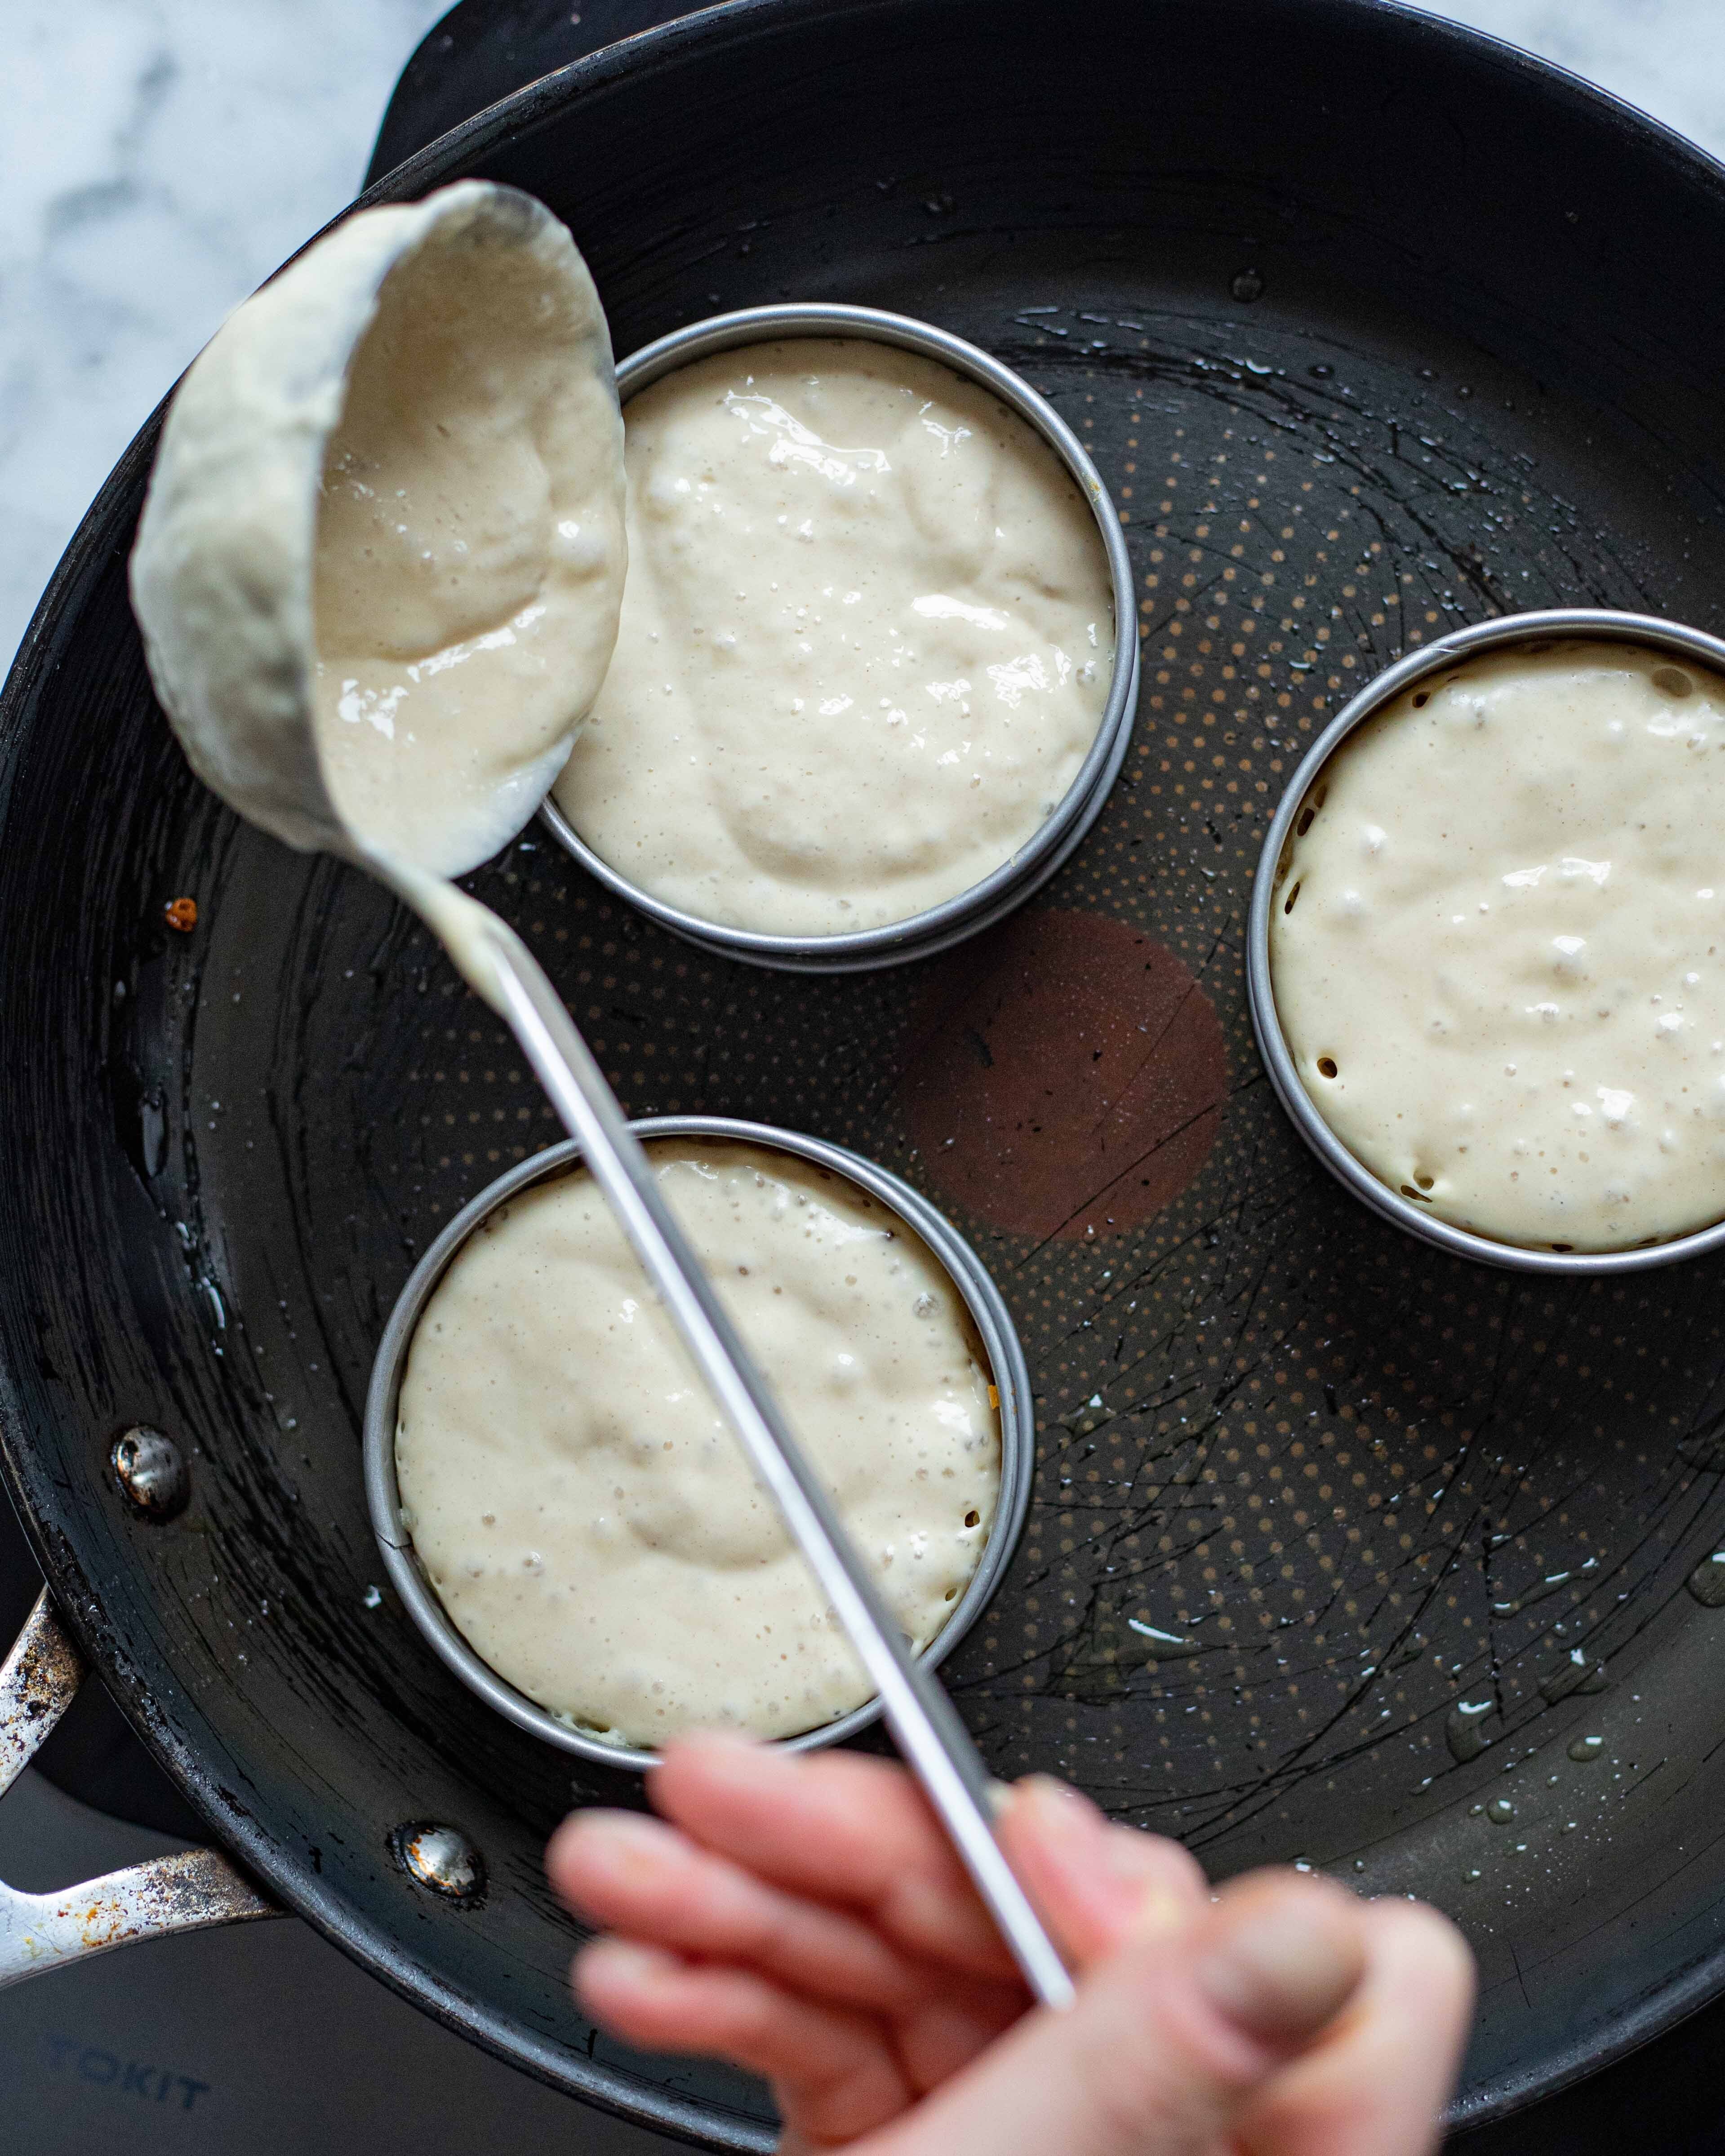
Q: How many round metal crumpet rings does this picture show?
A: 3